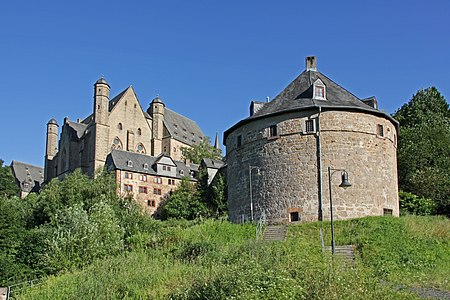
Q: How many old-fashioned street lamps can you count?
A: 2